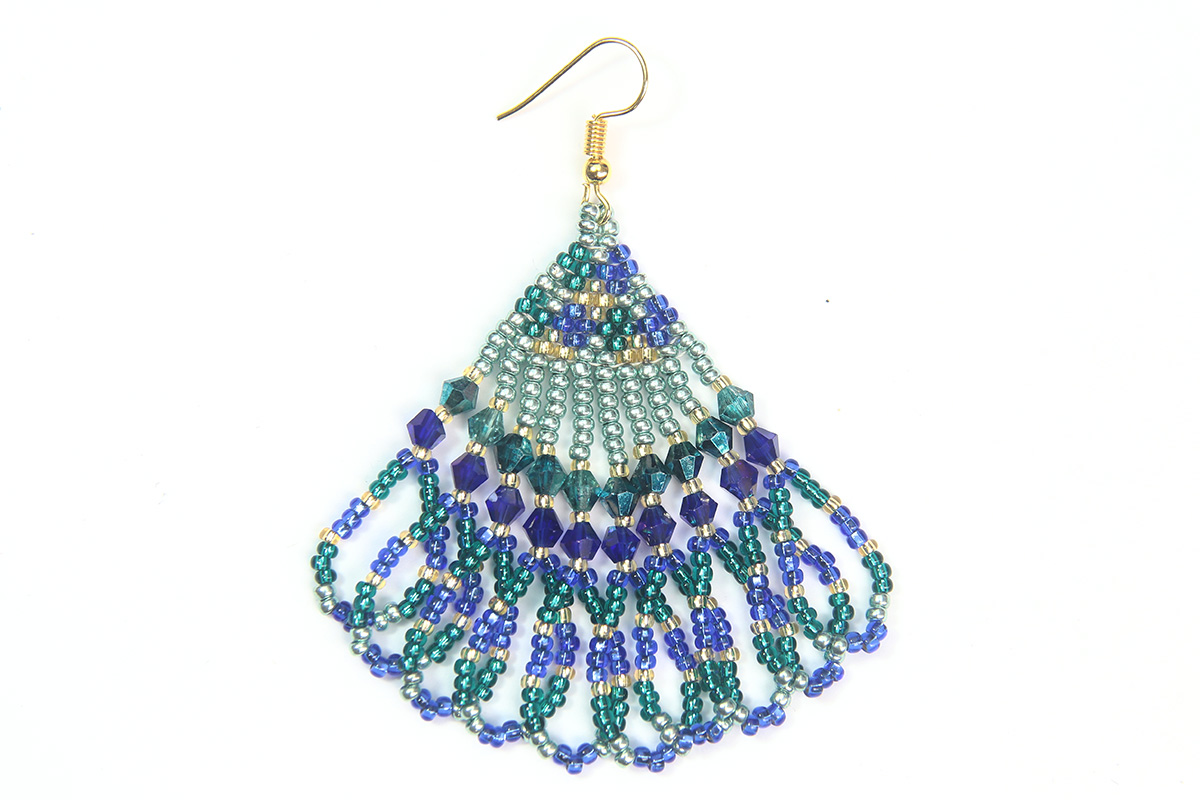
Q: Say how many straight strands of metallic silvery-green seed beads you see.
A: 10